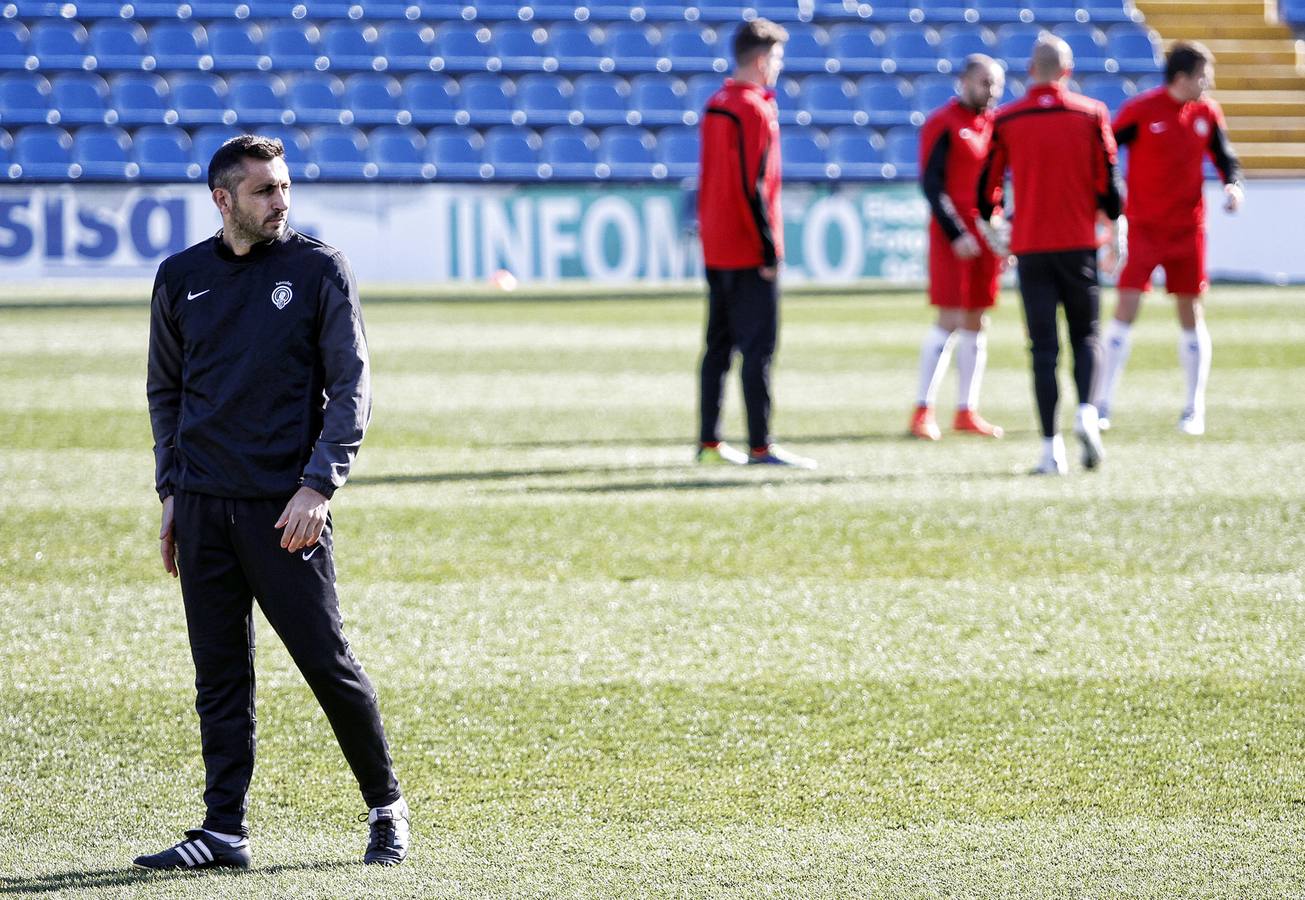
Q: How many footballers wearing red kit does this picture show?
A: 4